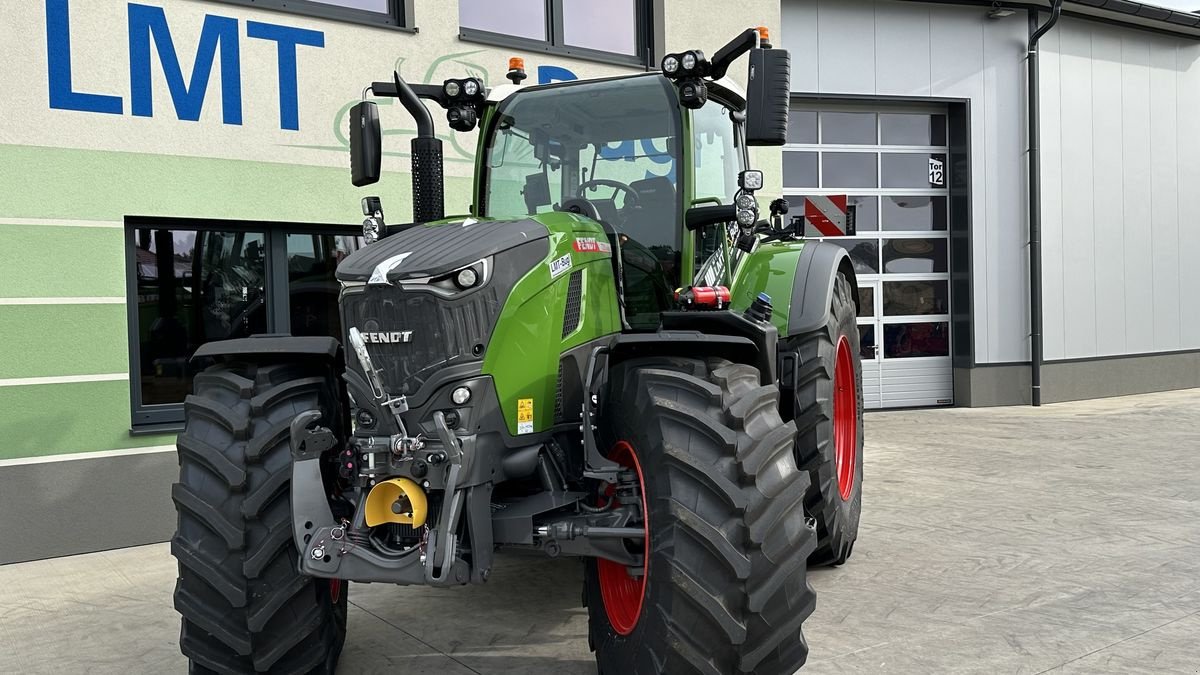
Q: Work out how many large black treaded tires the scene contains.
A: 3